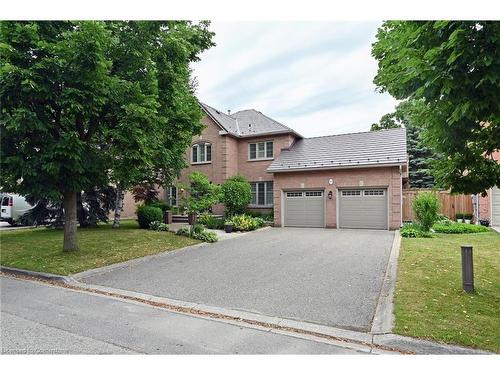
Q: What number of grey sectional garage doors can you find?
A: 2